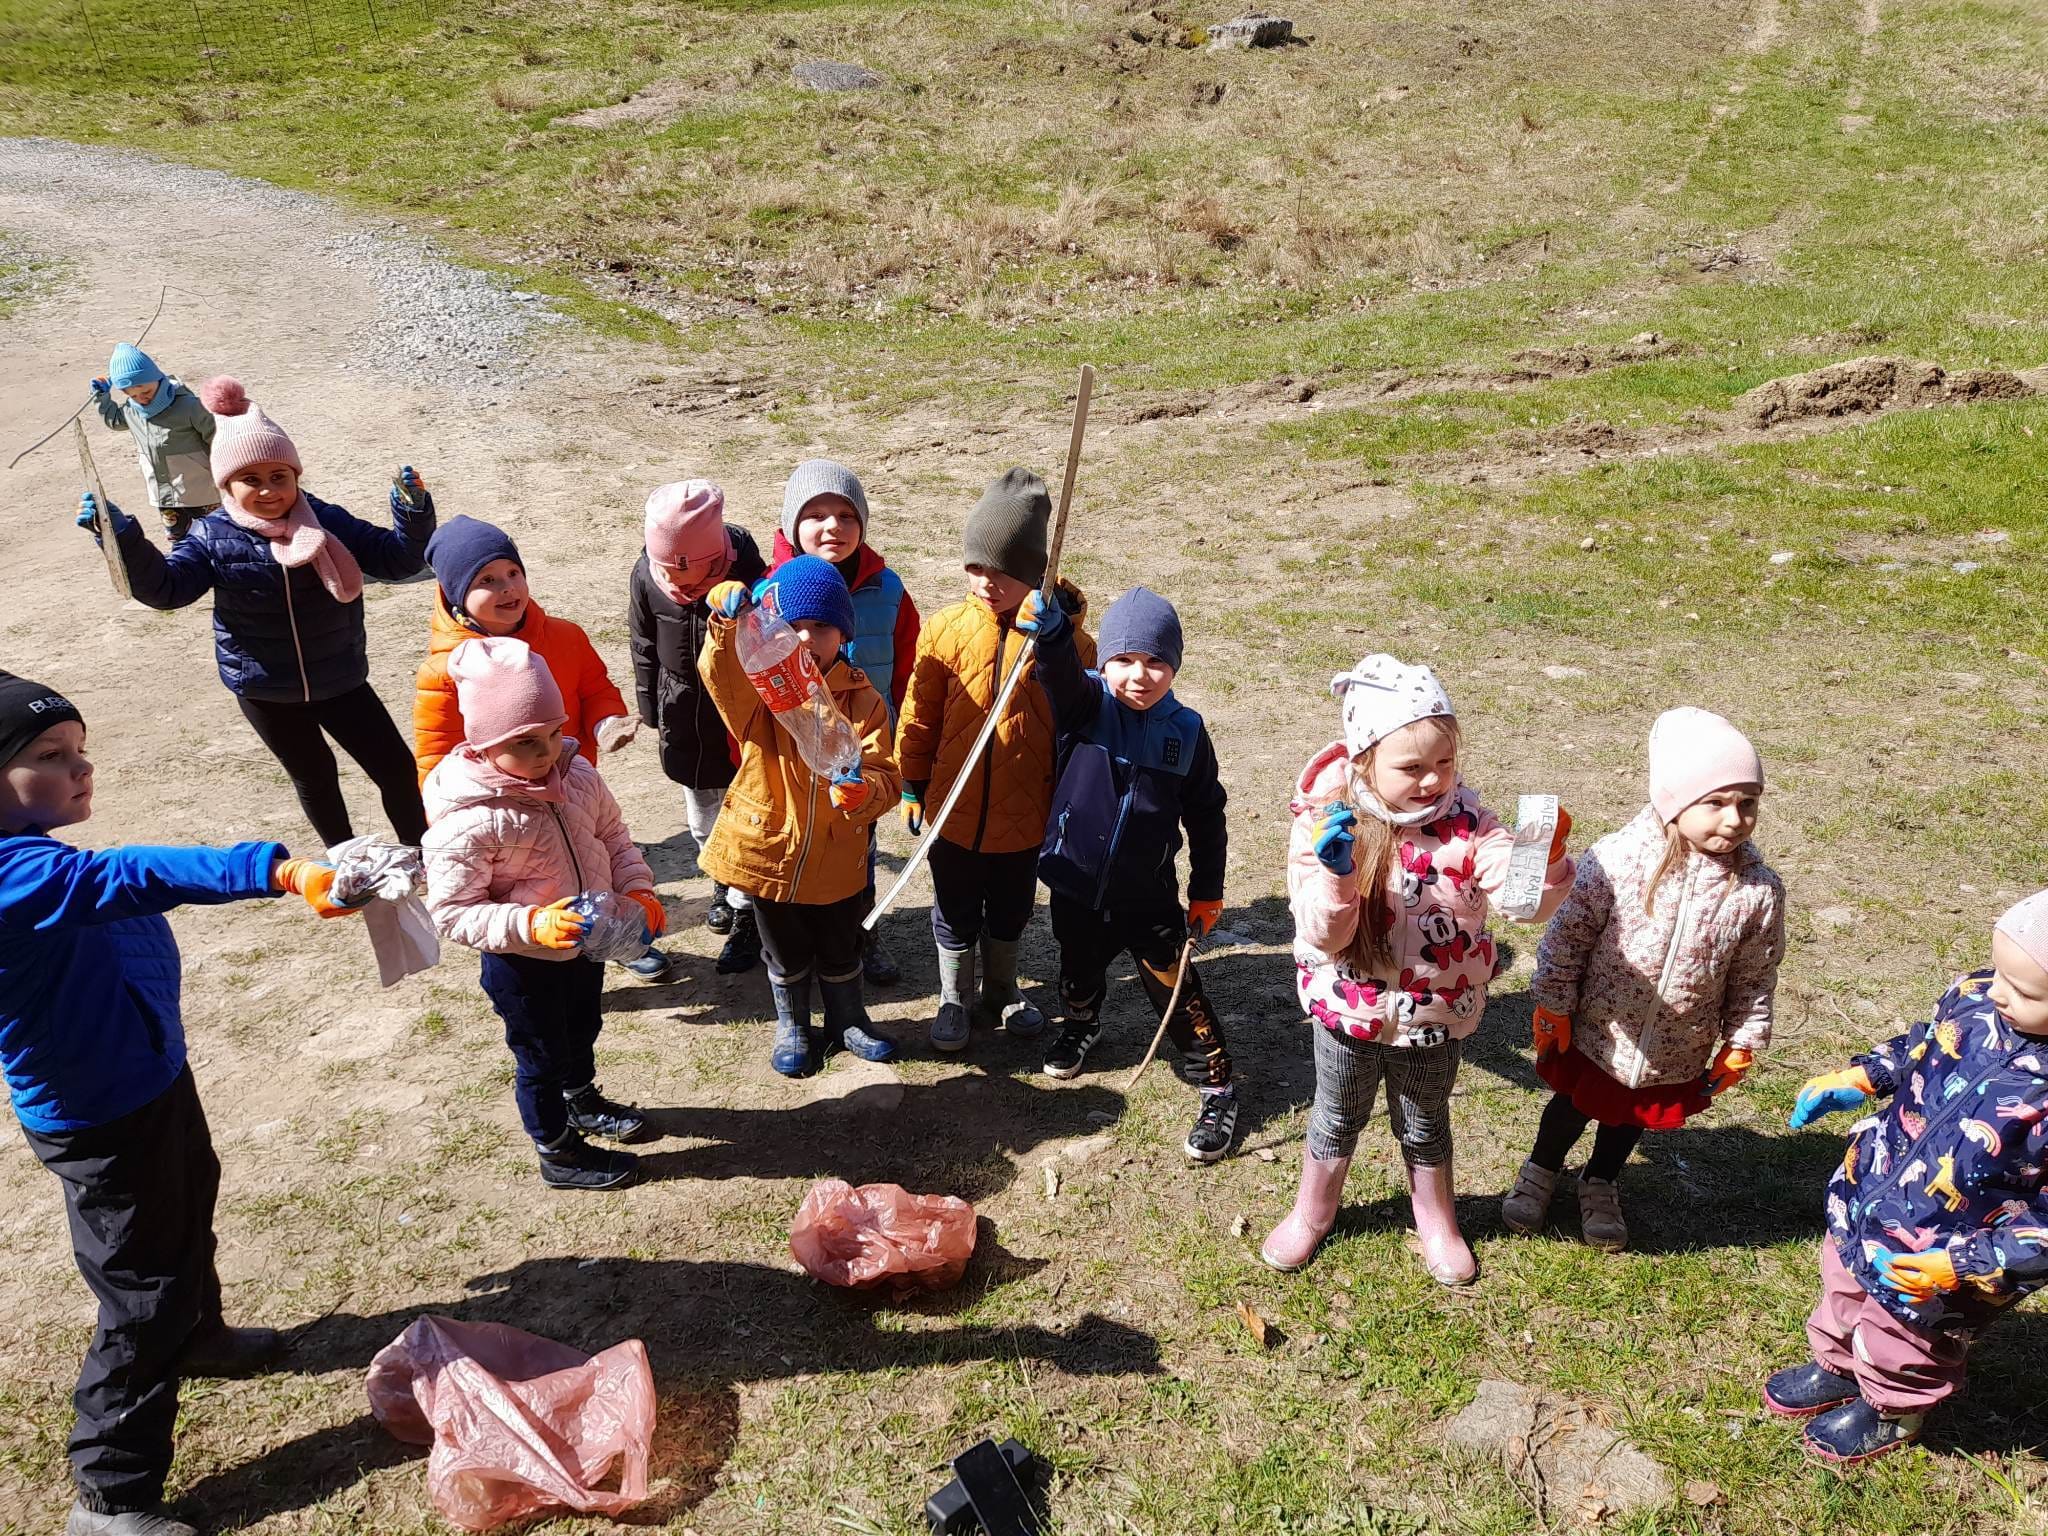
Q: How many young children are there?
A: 13